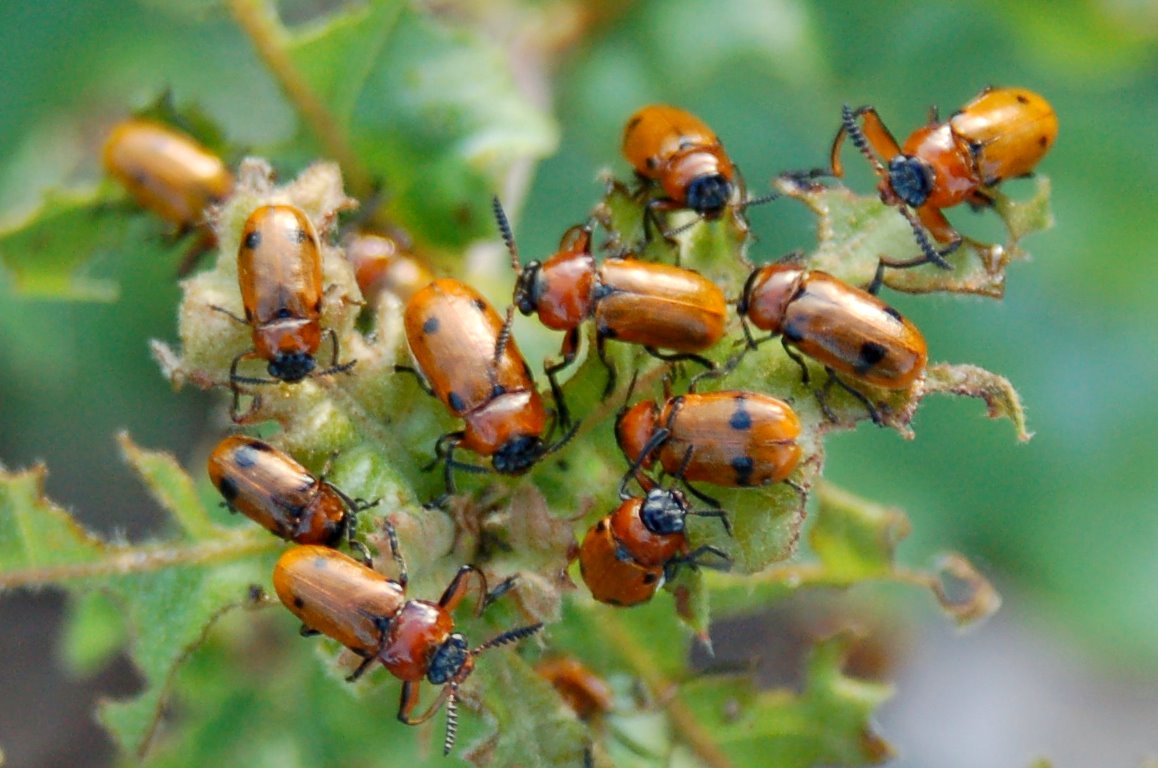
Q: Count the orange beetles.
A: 13